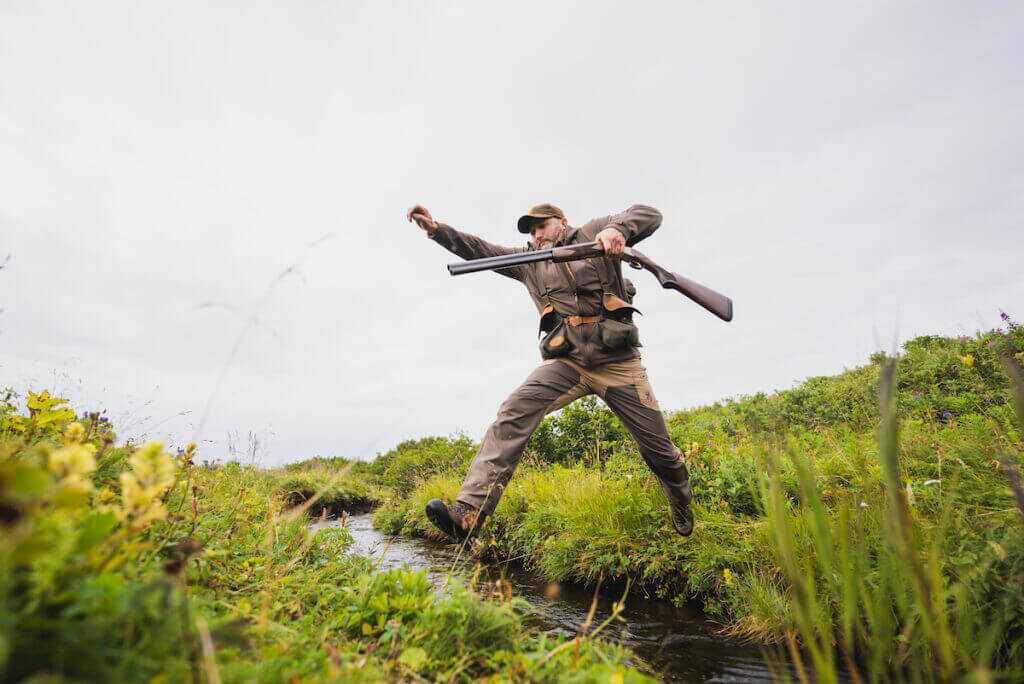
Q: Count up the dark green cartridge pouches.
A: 2